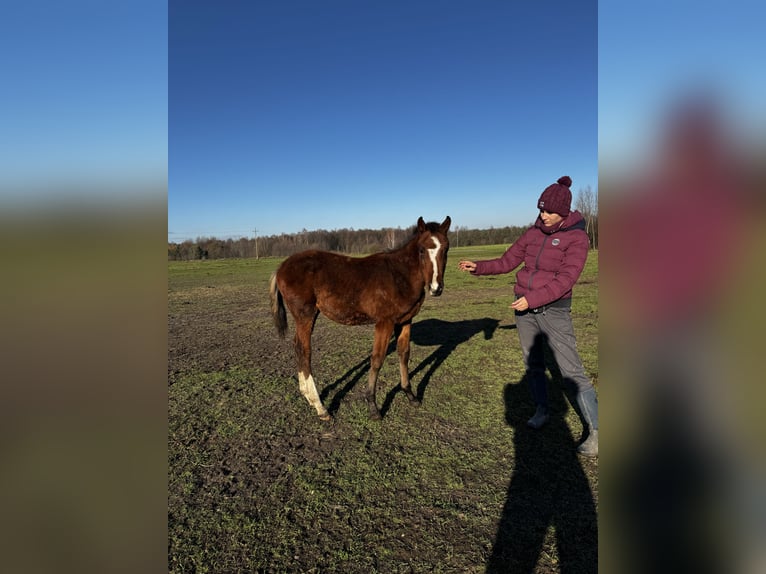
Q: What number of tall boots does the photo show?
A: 2